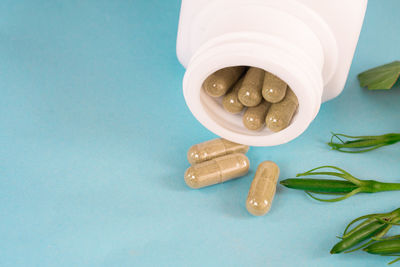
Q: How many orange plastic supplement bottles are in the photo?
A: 0